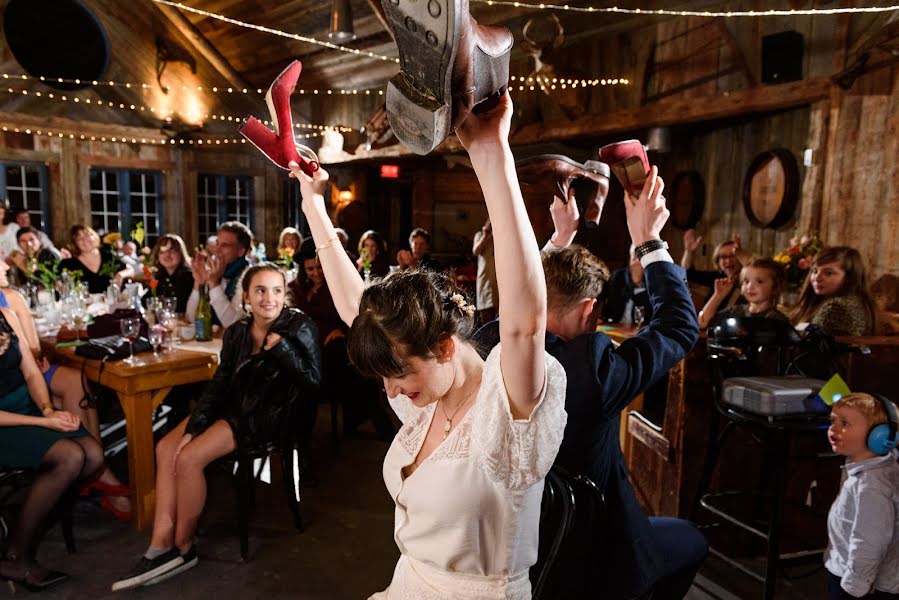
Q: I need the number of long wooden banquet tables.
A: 1